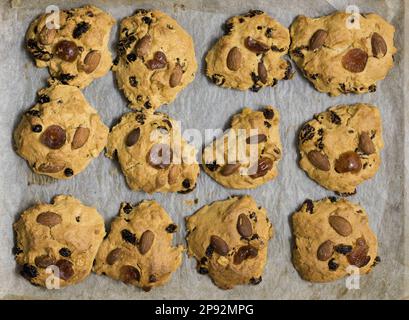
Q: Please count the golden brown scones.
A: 12